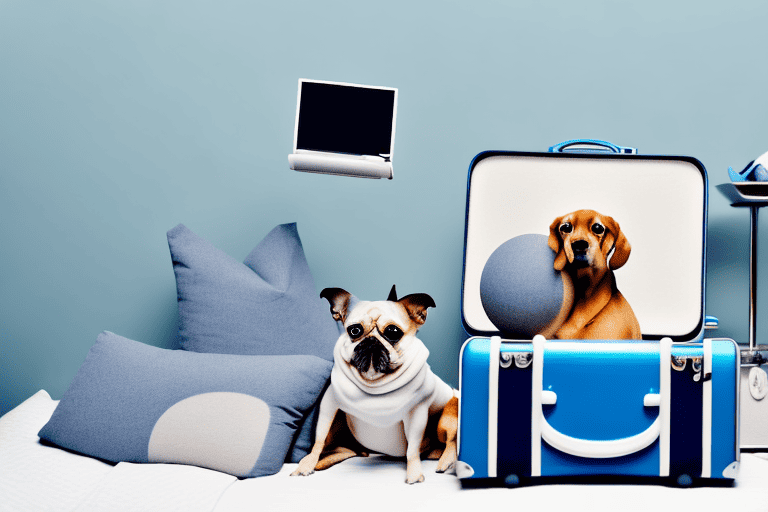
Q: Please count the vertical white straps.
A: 4